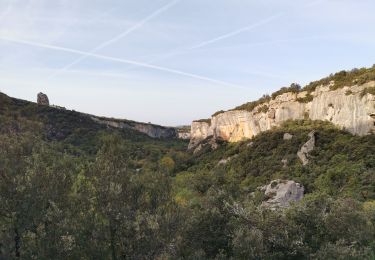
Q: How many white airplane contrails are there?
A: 3